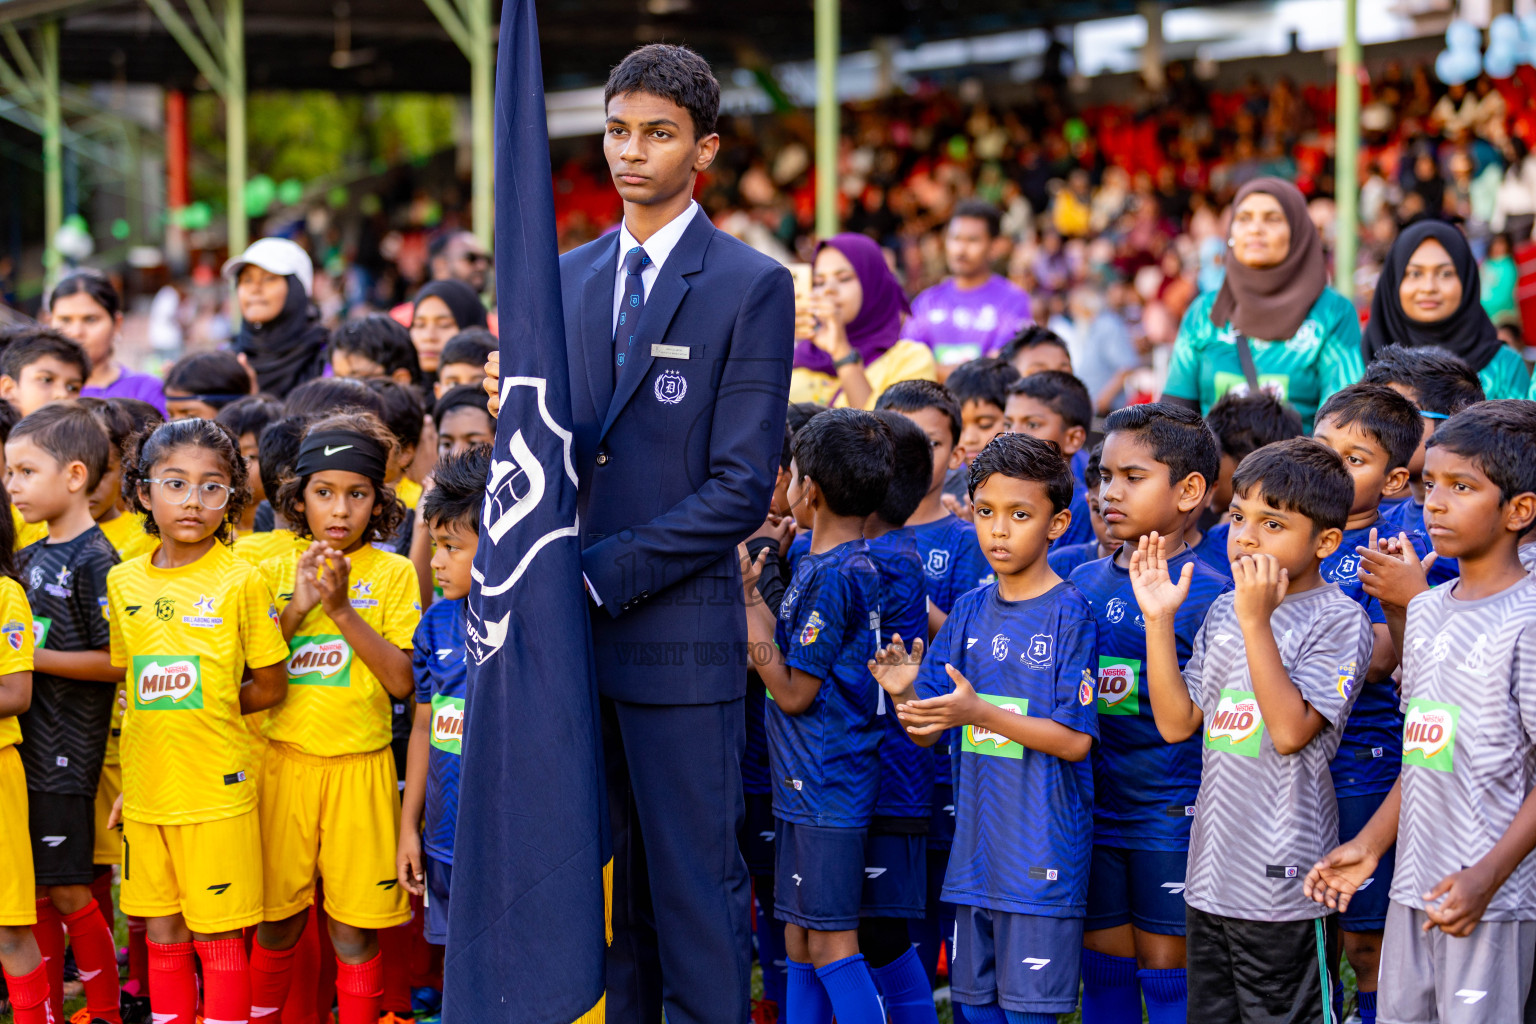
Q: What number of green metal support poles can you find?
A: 5